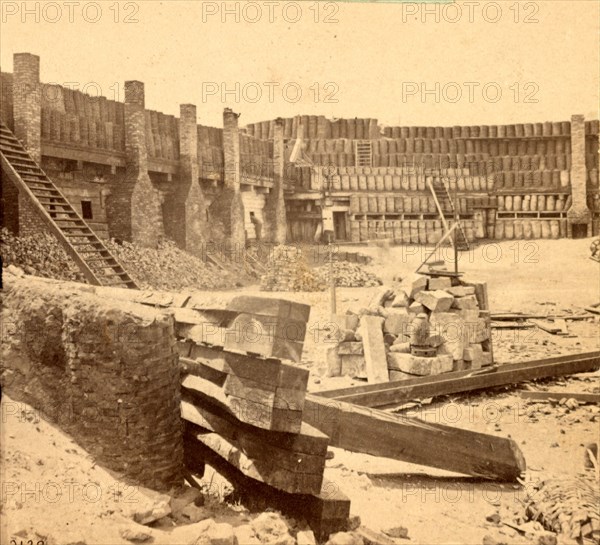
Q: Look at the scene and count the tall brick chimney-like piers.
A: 6